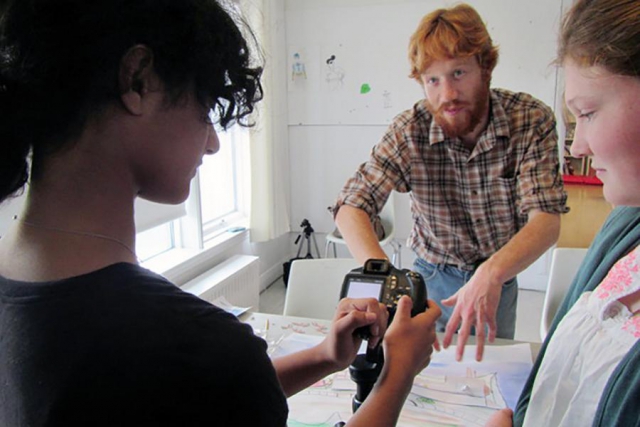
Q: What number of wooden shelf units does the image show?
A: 1